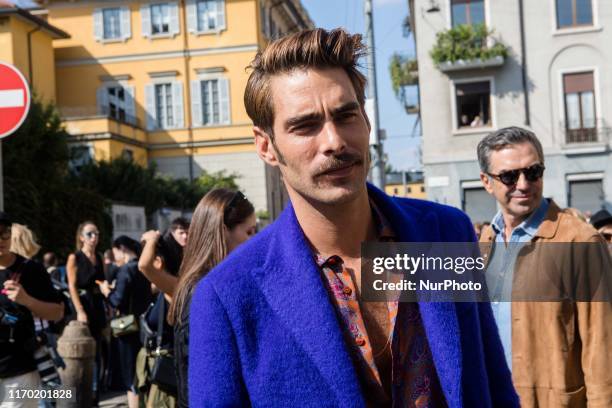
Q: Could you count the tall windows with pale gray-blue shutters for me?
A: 6